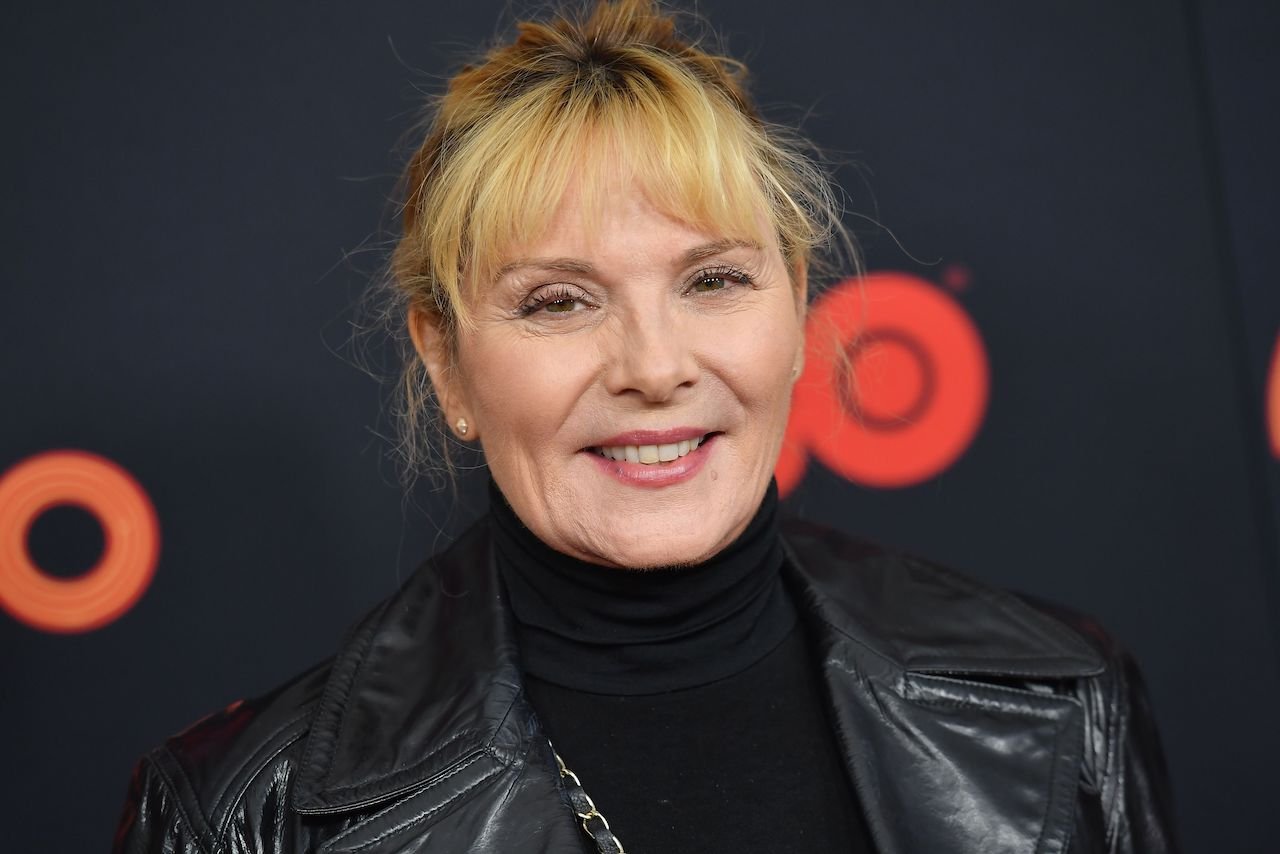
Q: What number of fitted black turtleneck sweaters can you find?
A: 1